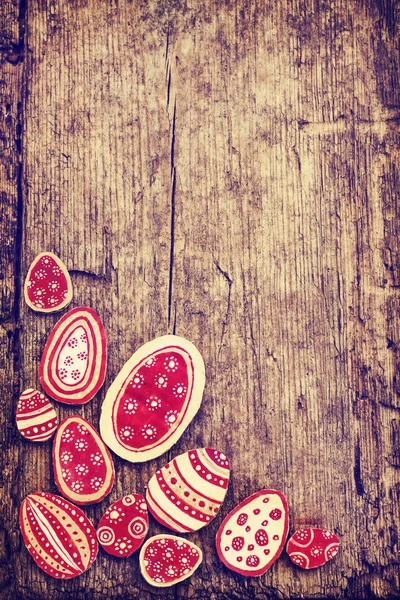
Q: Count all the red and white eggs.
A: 11